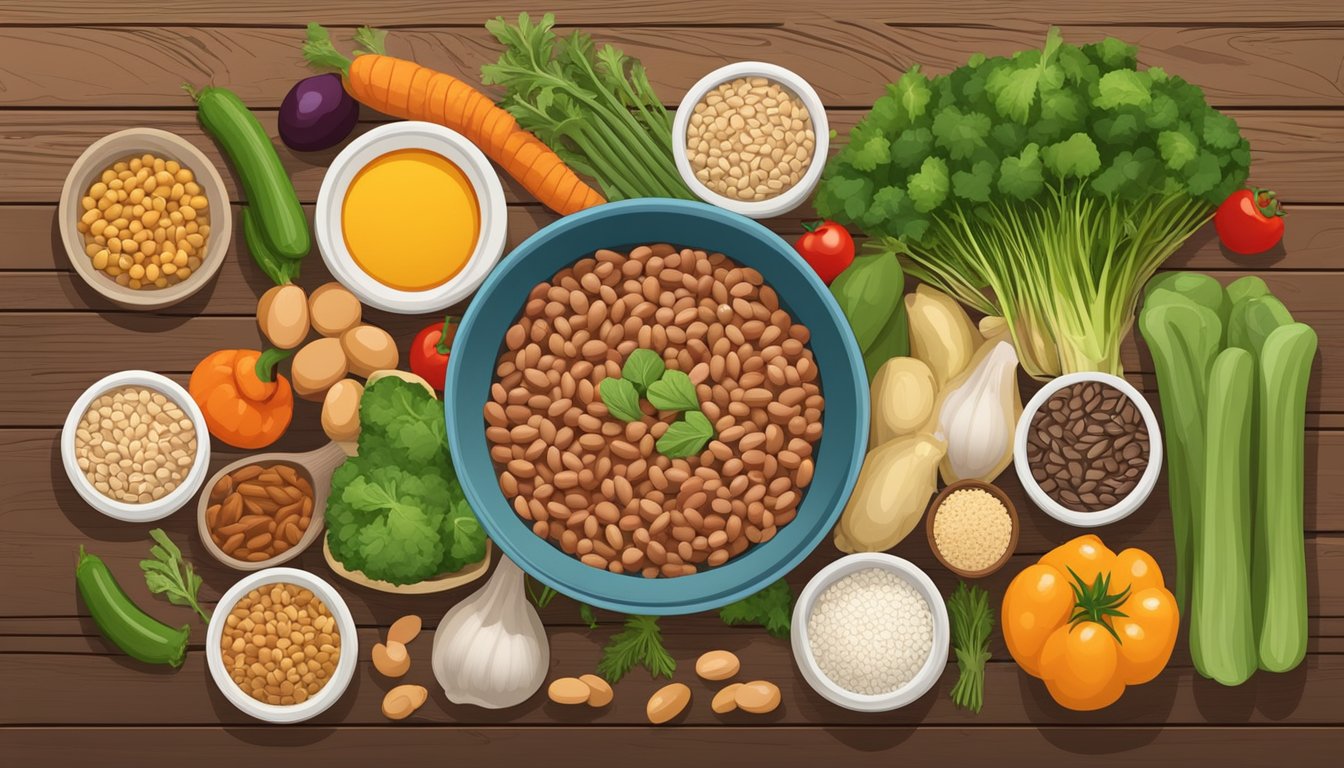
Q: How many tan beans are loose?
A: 9